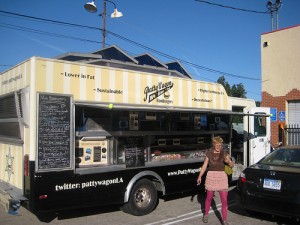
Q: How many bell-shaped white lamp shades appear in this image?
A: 2